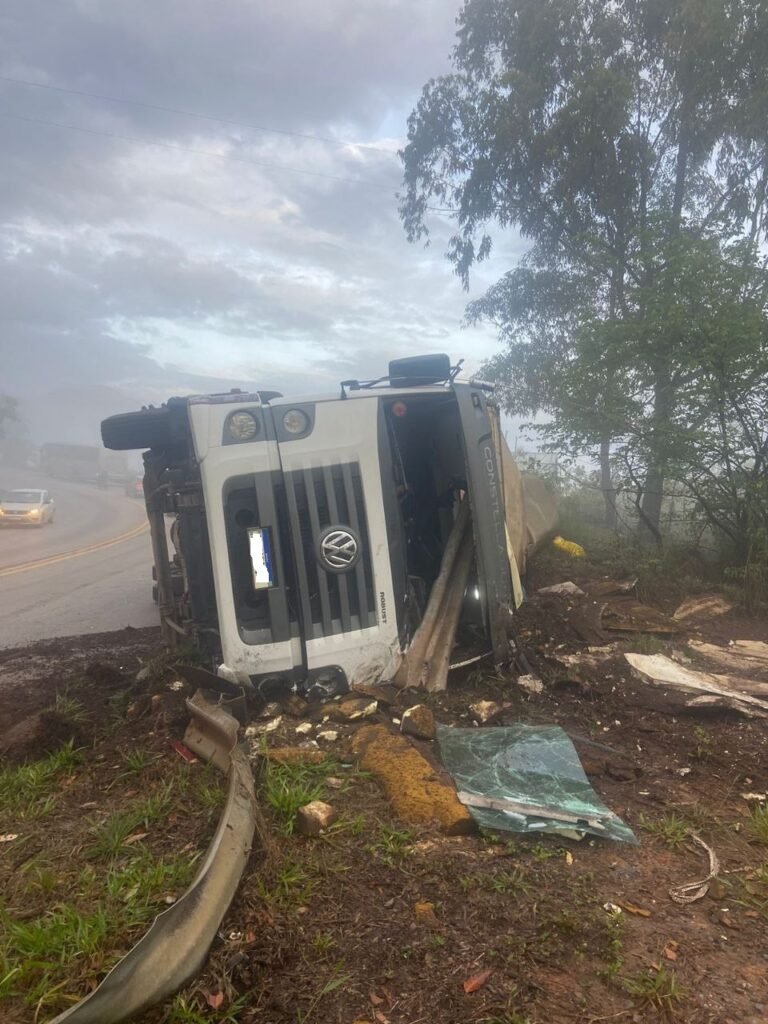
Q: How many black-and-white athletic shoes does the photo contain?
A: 0